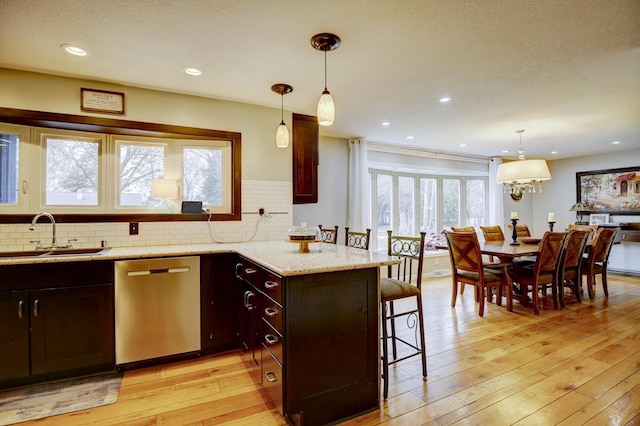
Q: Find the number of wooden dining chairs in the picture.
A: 8